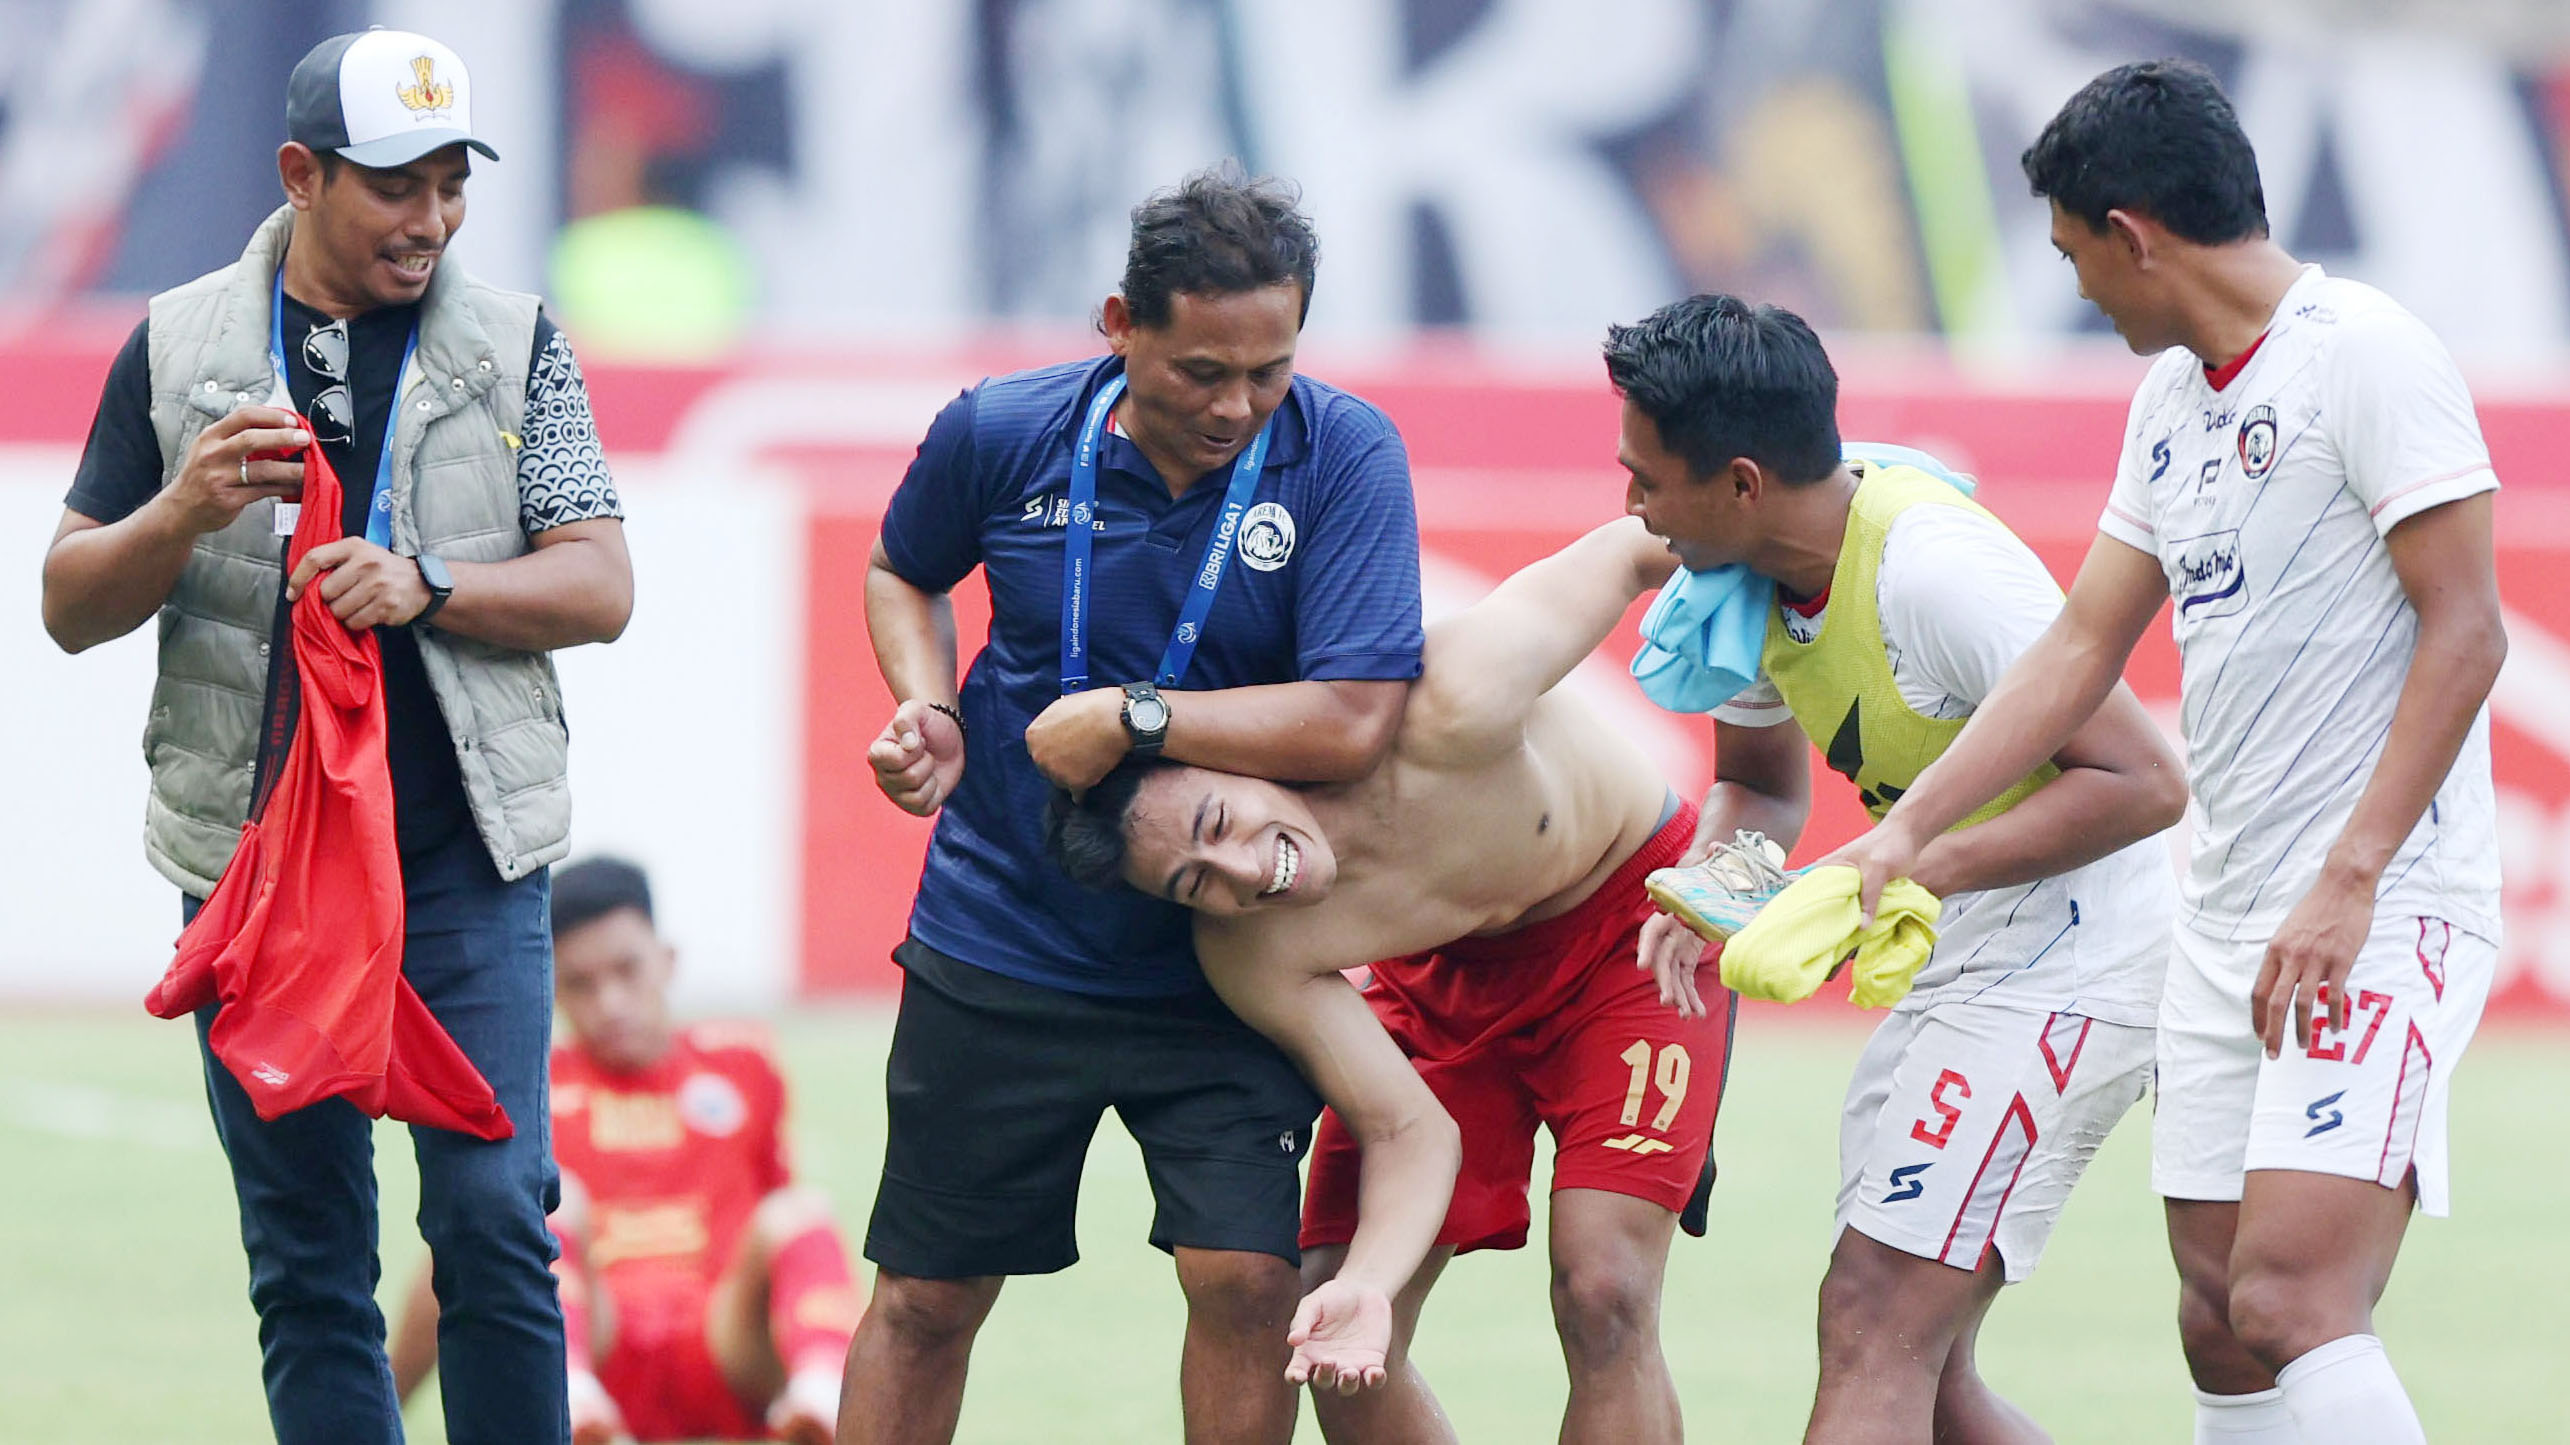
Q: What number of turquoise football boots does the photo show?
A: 1